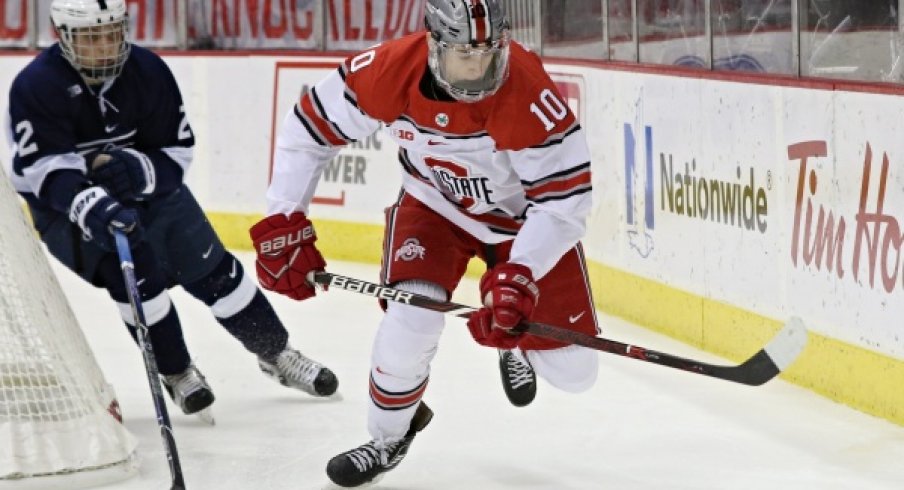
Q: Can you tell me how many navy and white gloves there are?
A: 2